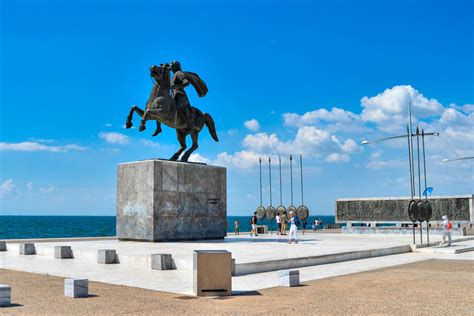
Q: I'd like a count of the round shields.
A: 8